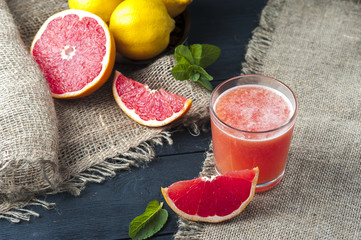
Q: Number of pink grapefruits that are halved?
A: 1